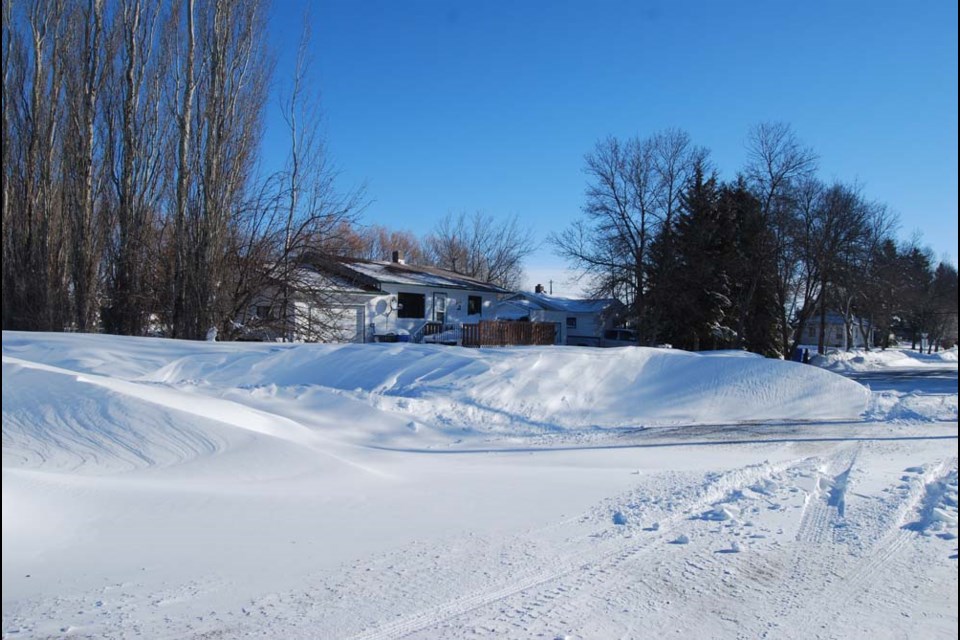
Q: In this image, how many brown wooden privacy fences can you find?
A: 1